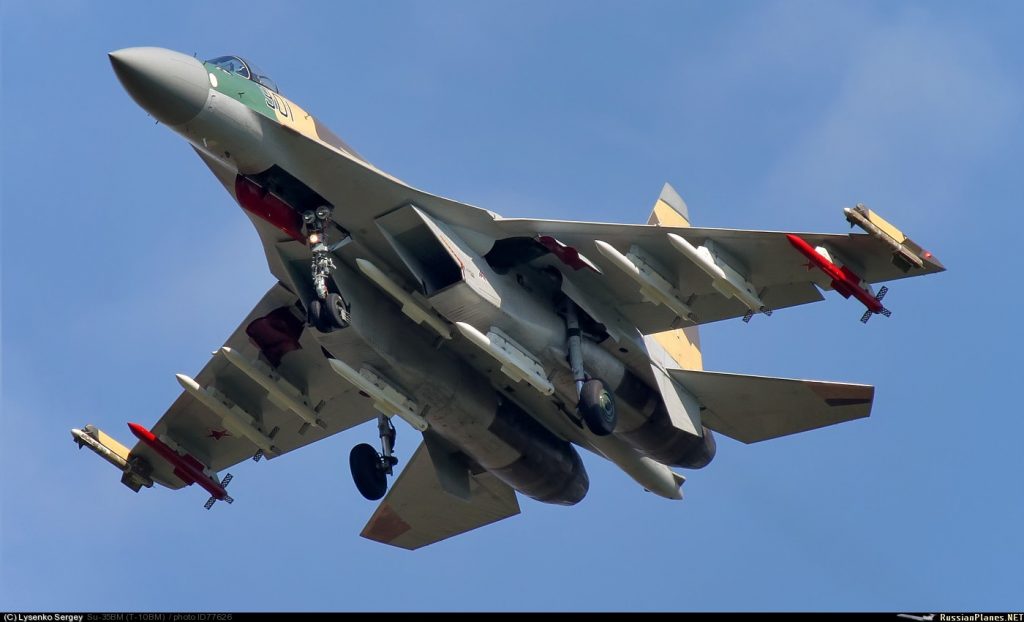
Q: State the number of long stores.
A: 11